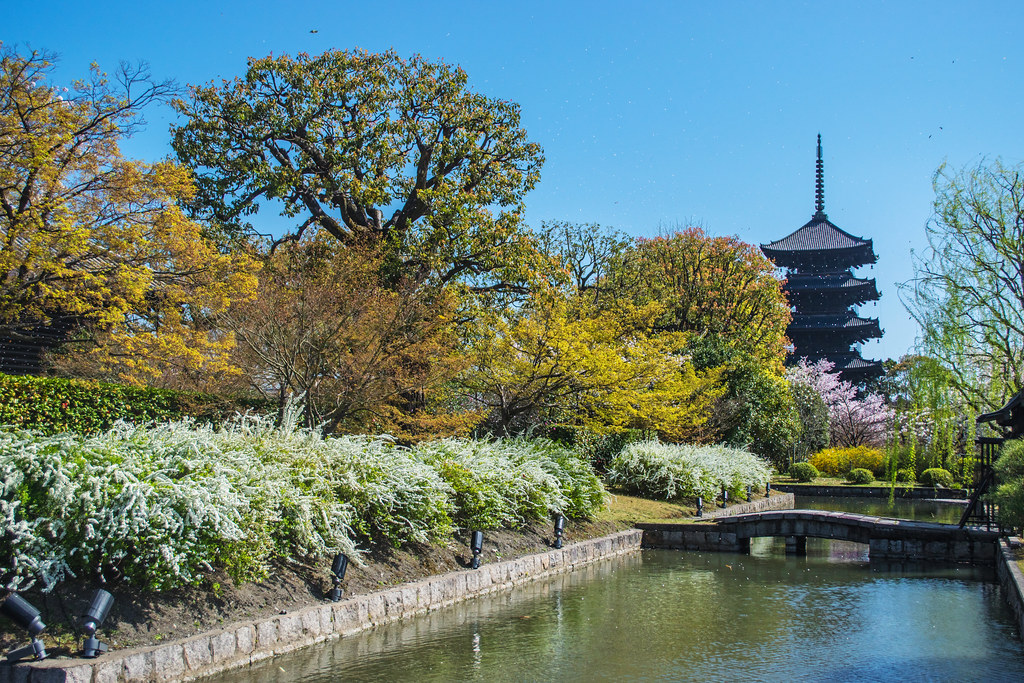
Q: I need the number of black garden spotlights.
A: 9